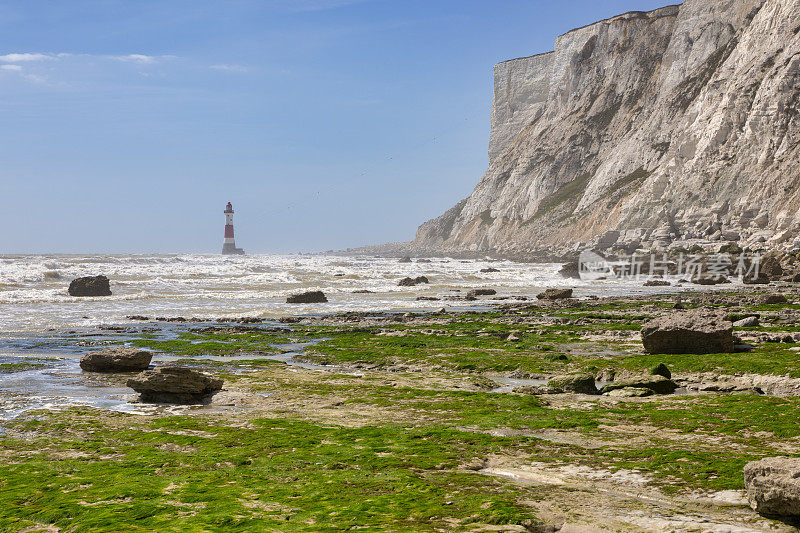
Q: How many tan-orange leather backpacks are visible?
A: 0